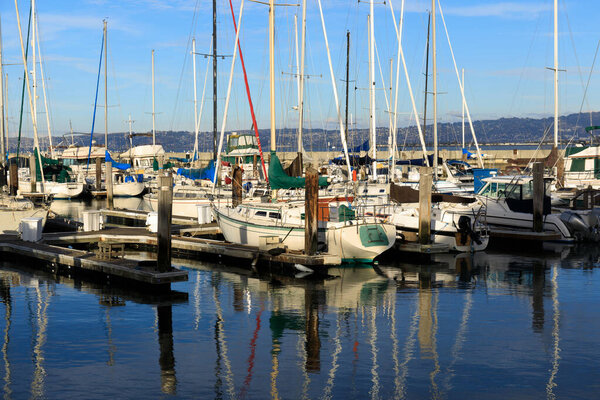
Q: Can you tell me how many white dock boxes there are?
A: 4